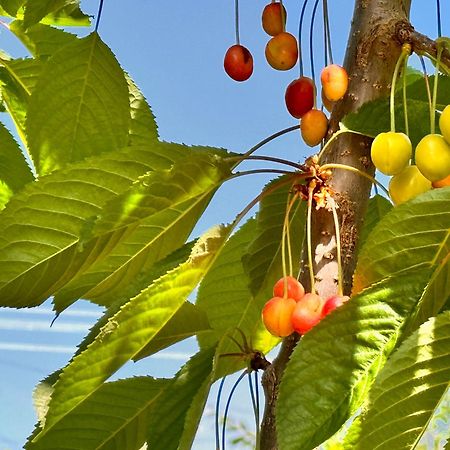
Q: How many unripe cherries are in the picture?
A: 4